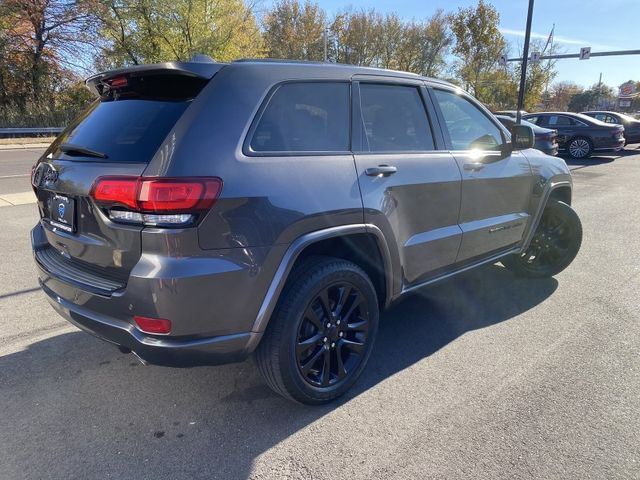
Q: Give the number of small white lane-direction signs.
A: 3